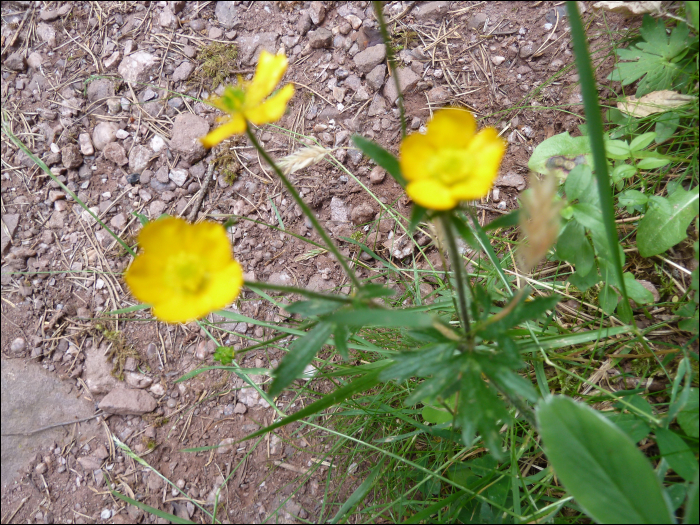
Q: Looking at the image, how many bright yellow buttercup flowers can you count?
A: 3